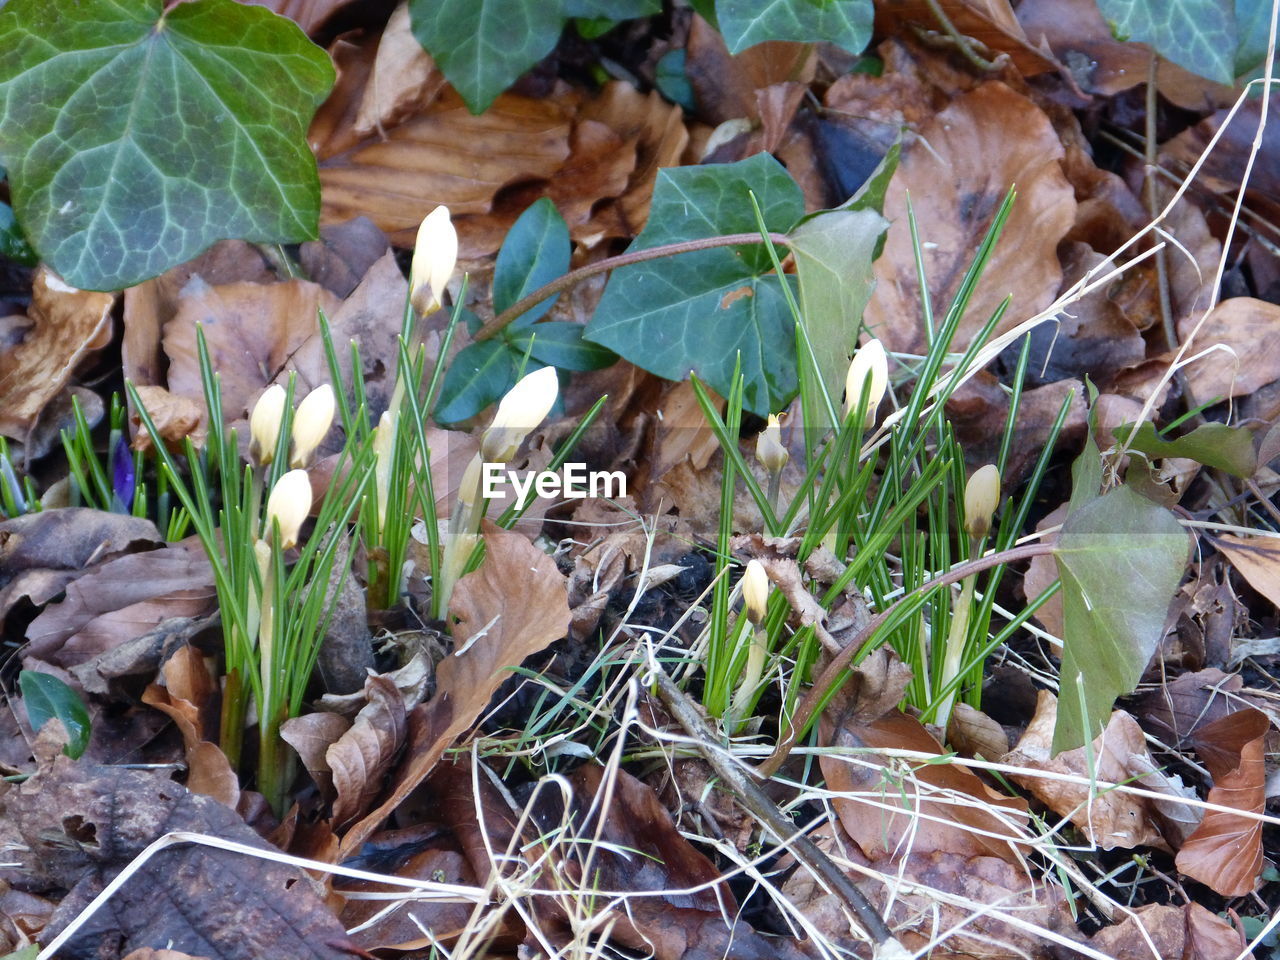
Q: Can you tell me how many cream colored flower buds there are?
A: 9